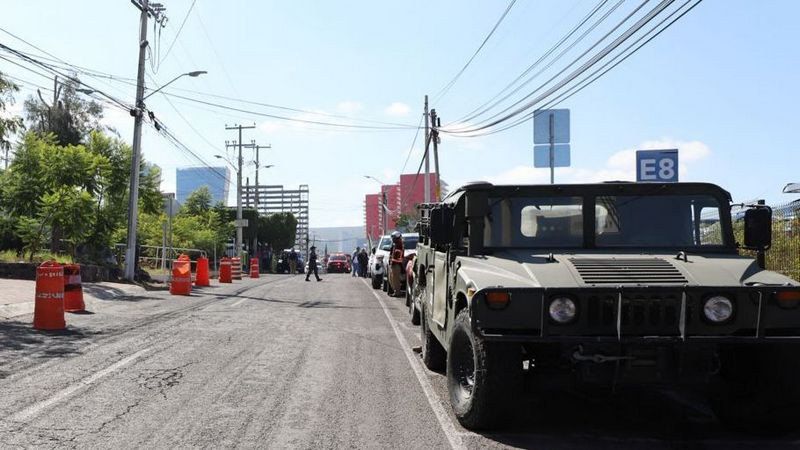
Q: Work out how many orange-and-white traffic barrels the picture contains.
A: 7